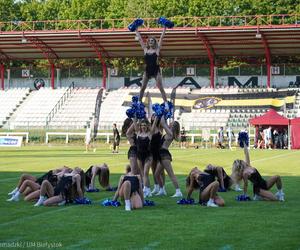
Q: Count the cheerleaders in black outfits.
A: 13